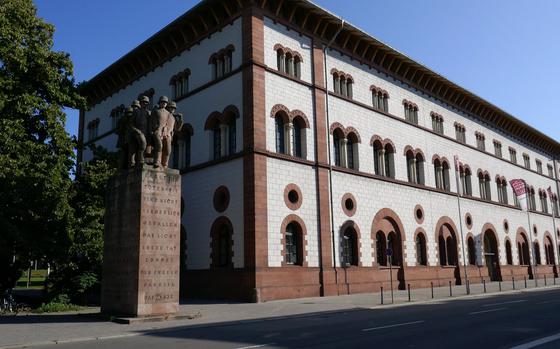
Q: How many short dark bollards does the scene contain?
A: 11